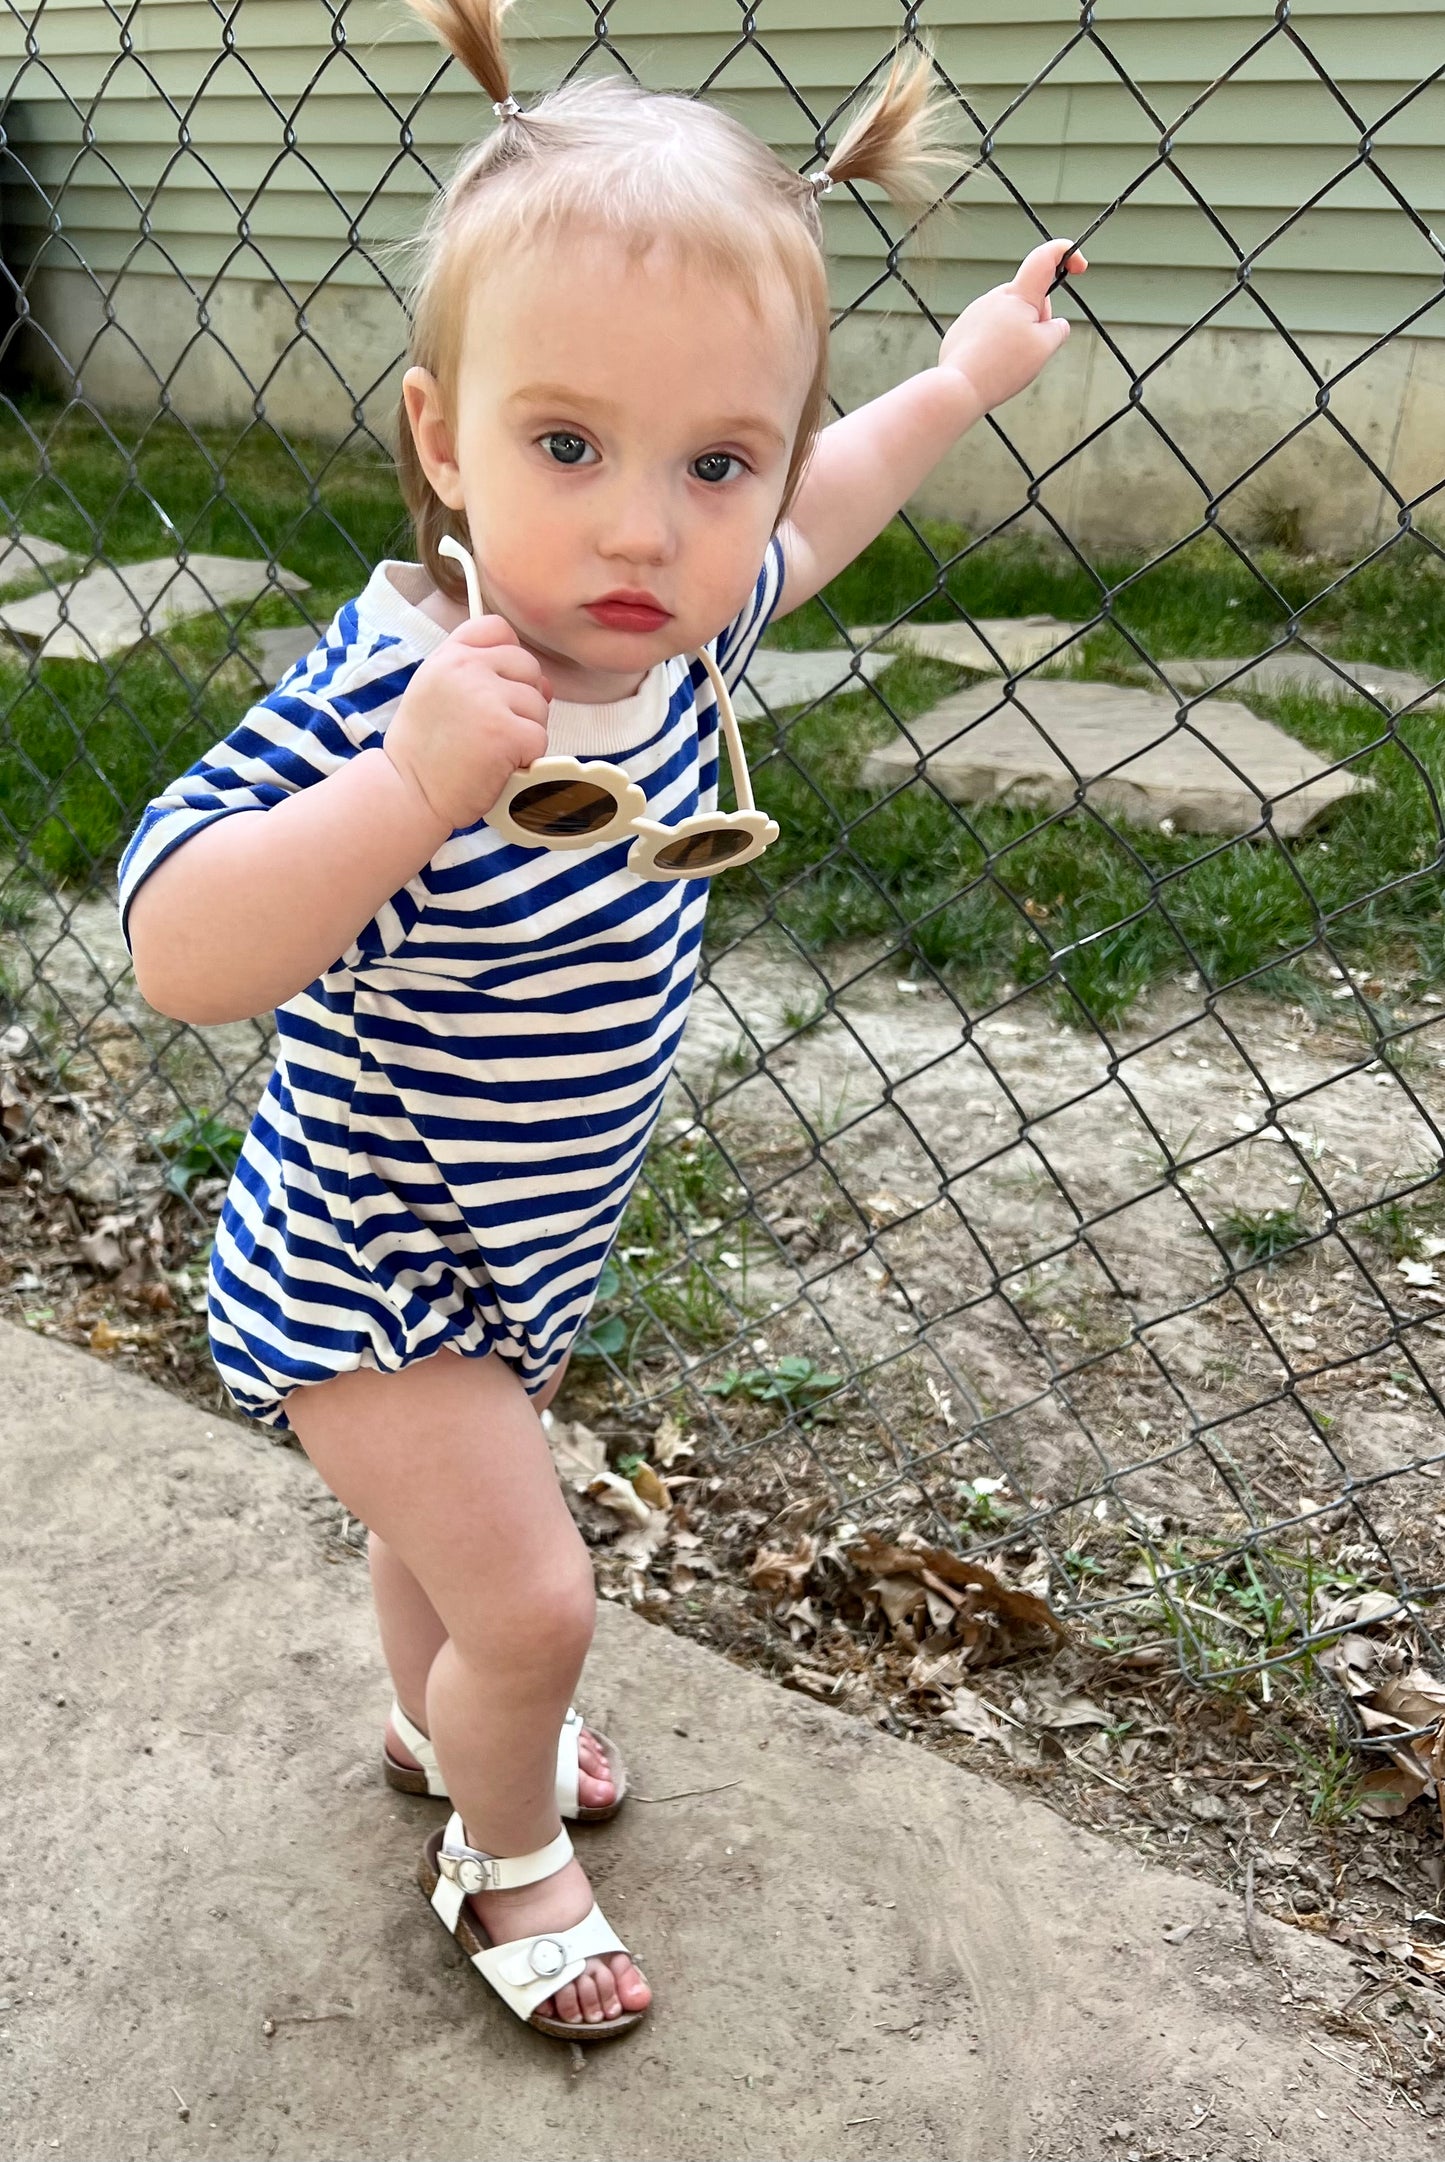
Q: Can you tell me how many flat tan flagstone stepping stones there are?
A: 7